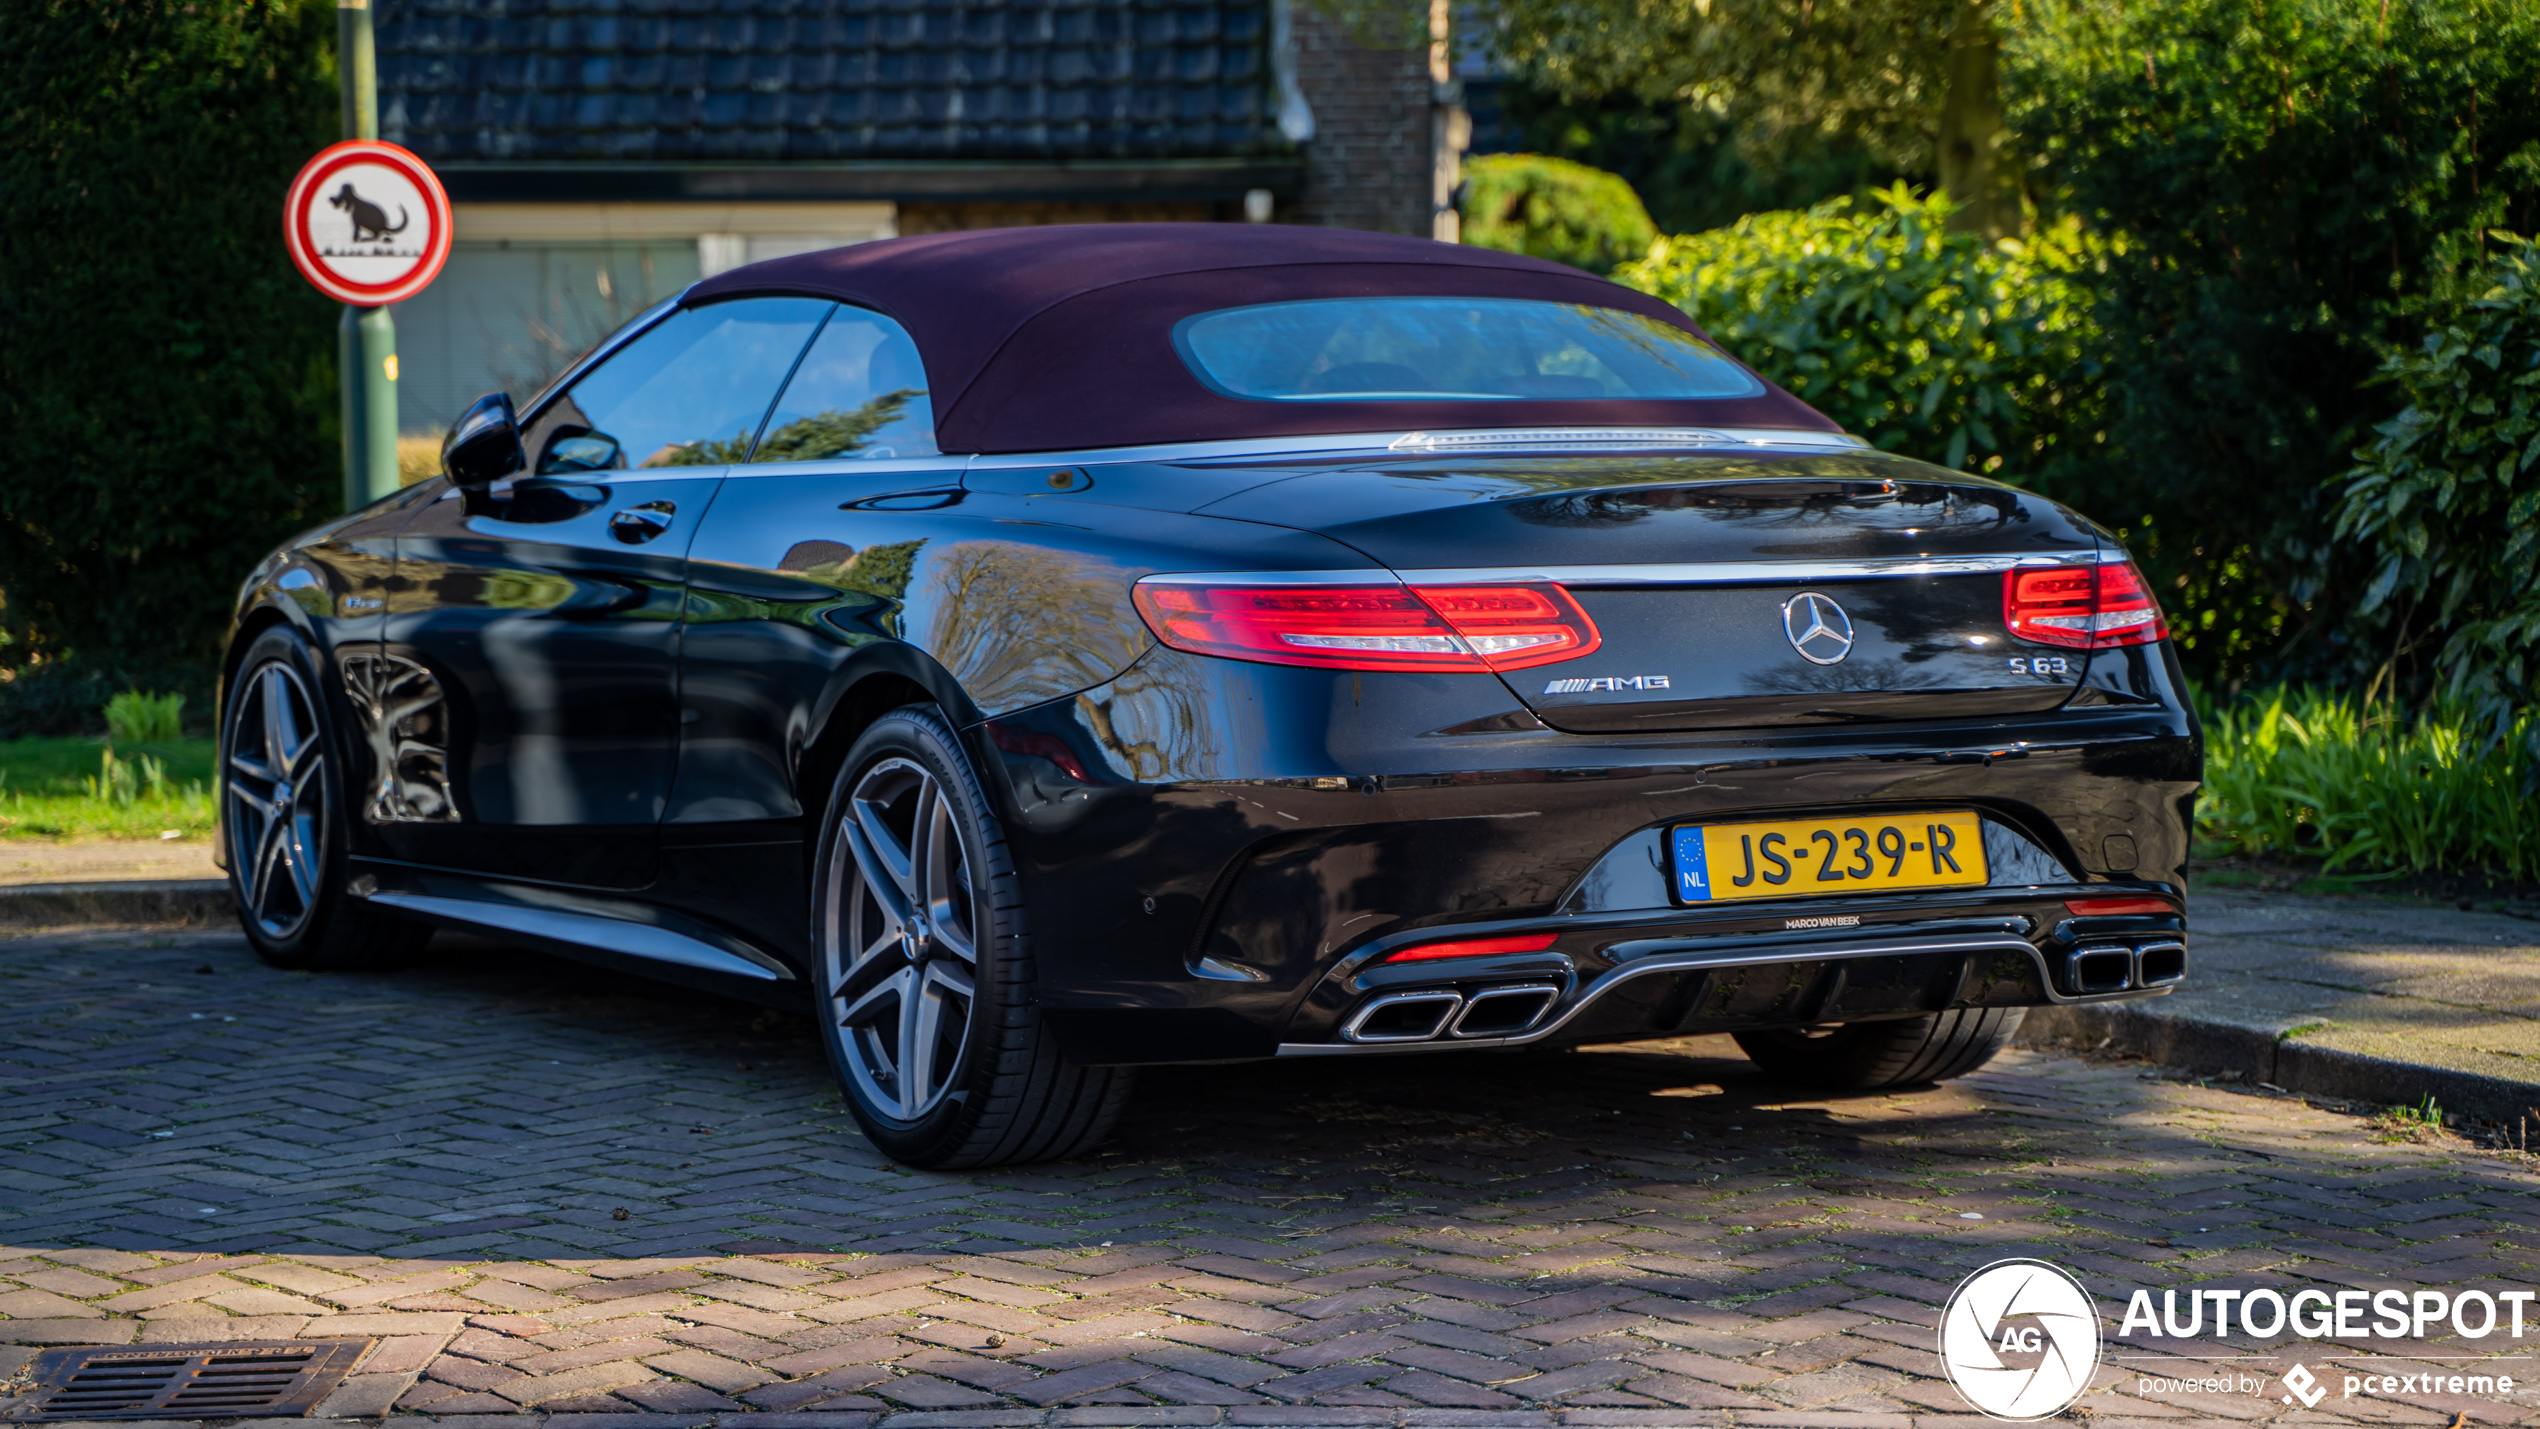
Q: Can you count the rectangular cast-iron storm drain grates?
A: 1